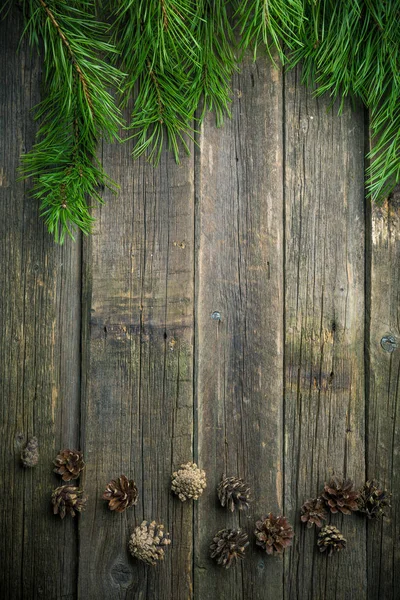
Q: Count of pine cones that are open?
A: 12